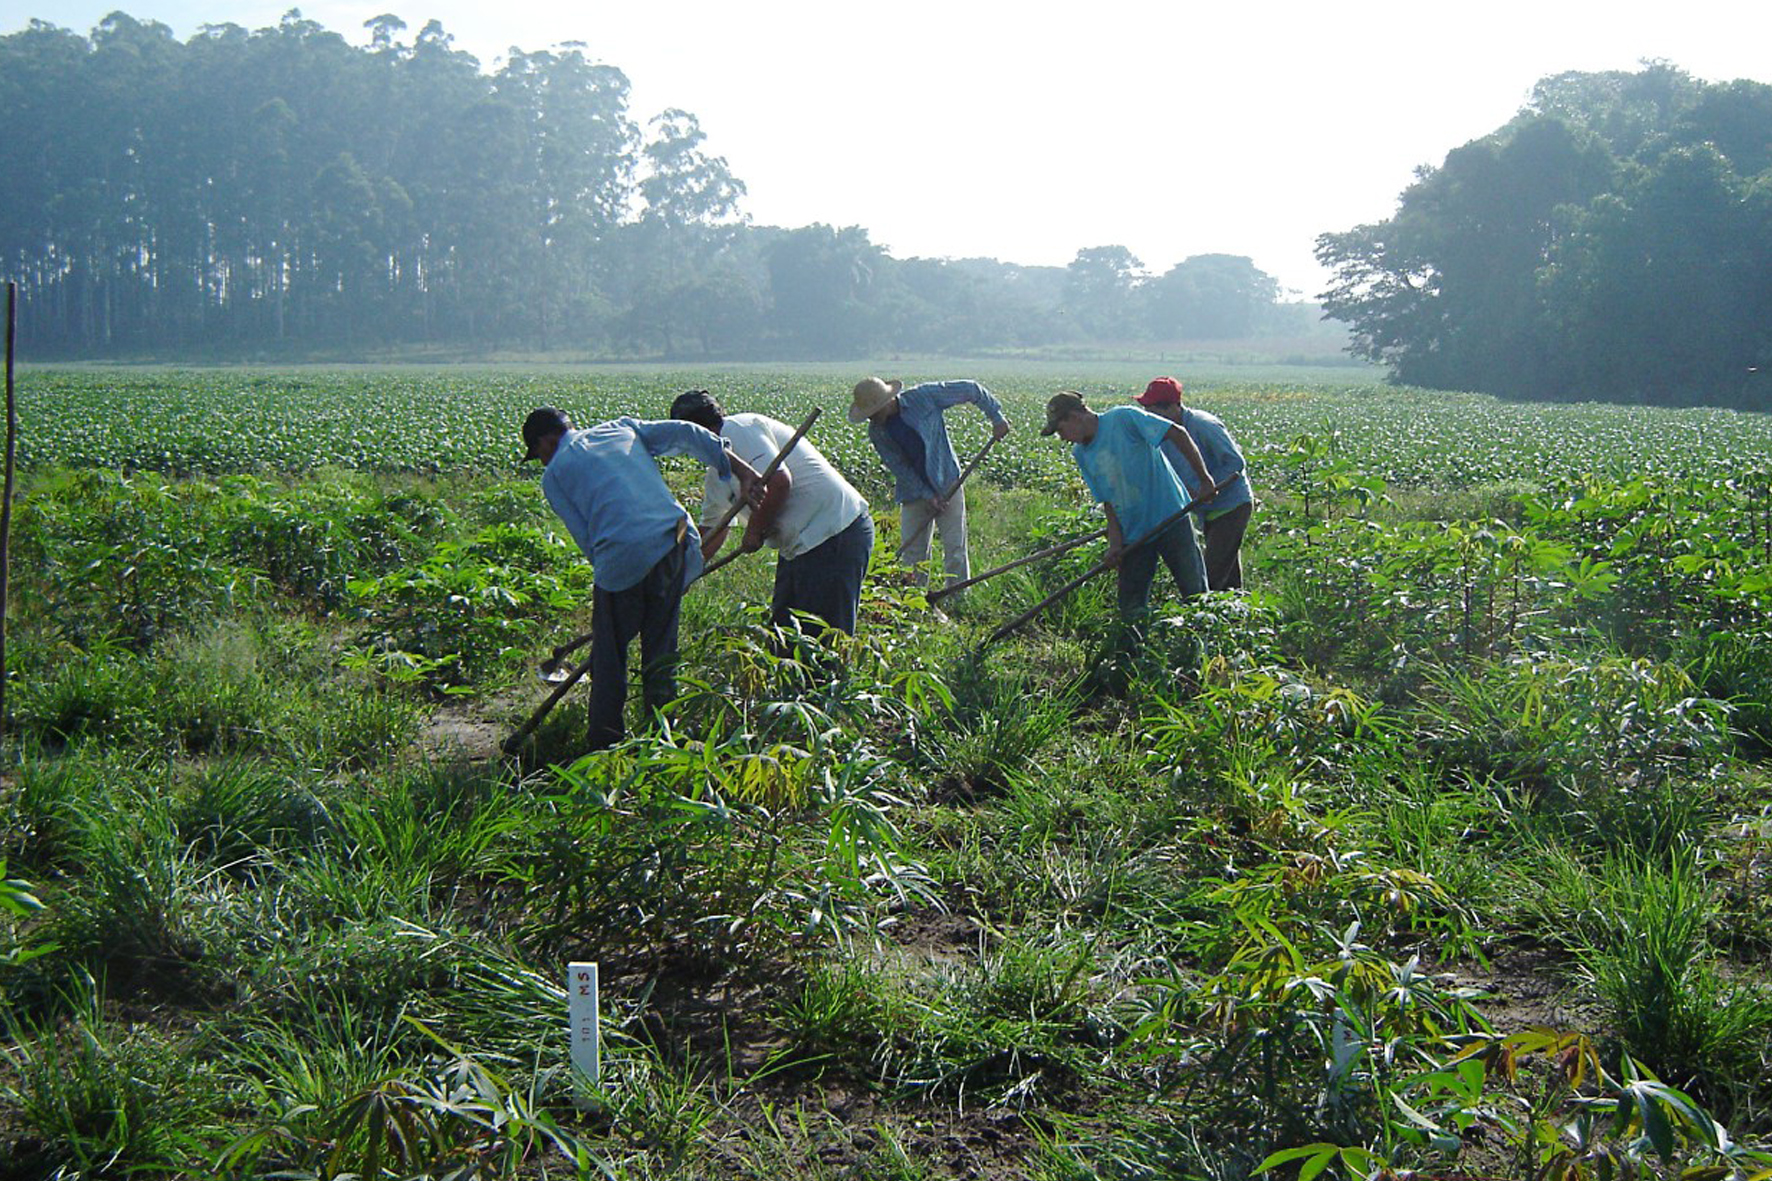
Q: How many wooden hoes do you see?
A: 5